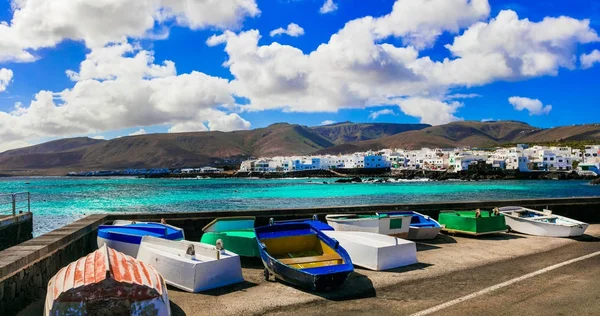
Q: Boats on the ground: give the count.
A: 11